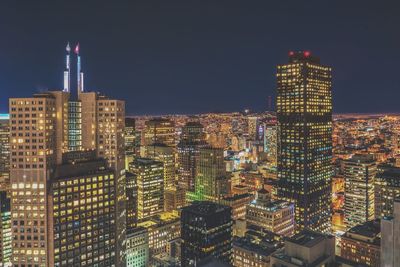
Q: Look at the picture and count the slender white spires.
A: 2